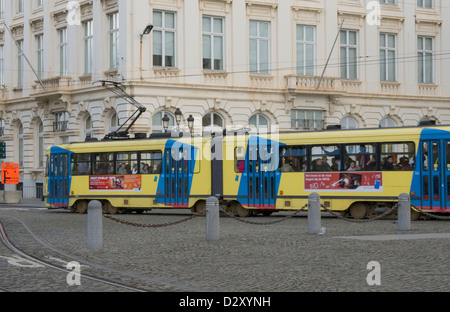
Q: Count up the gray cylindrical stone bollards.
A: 4